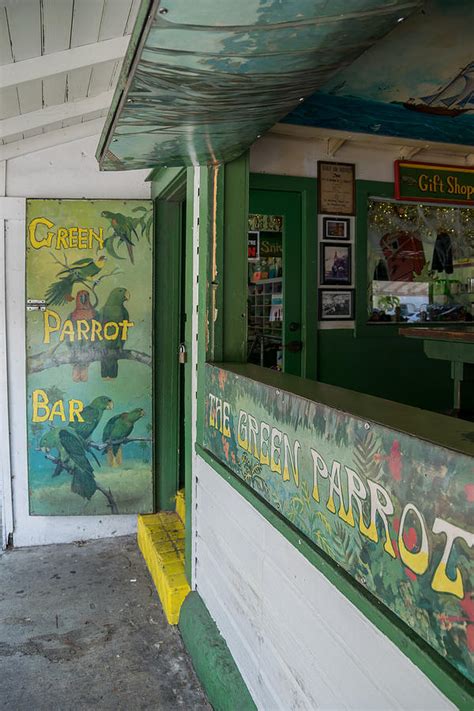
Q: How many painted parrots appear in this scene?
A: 7